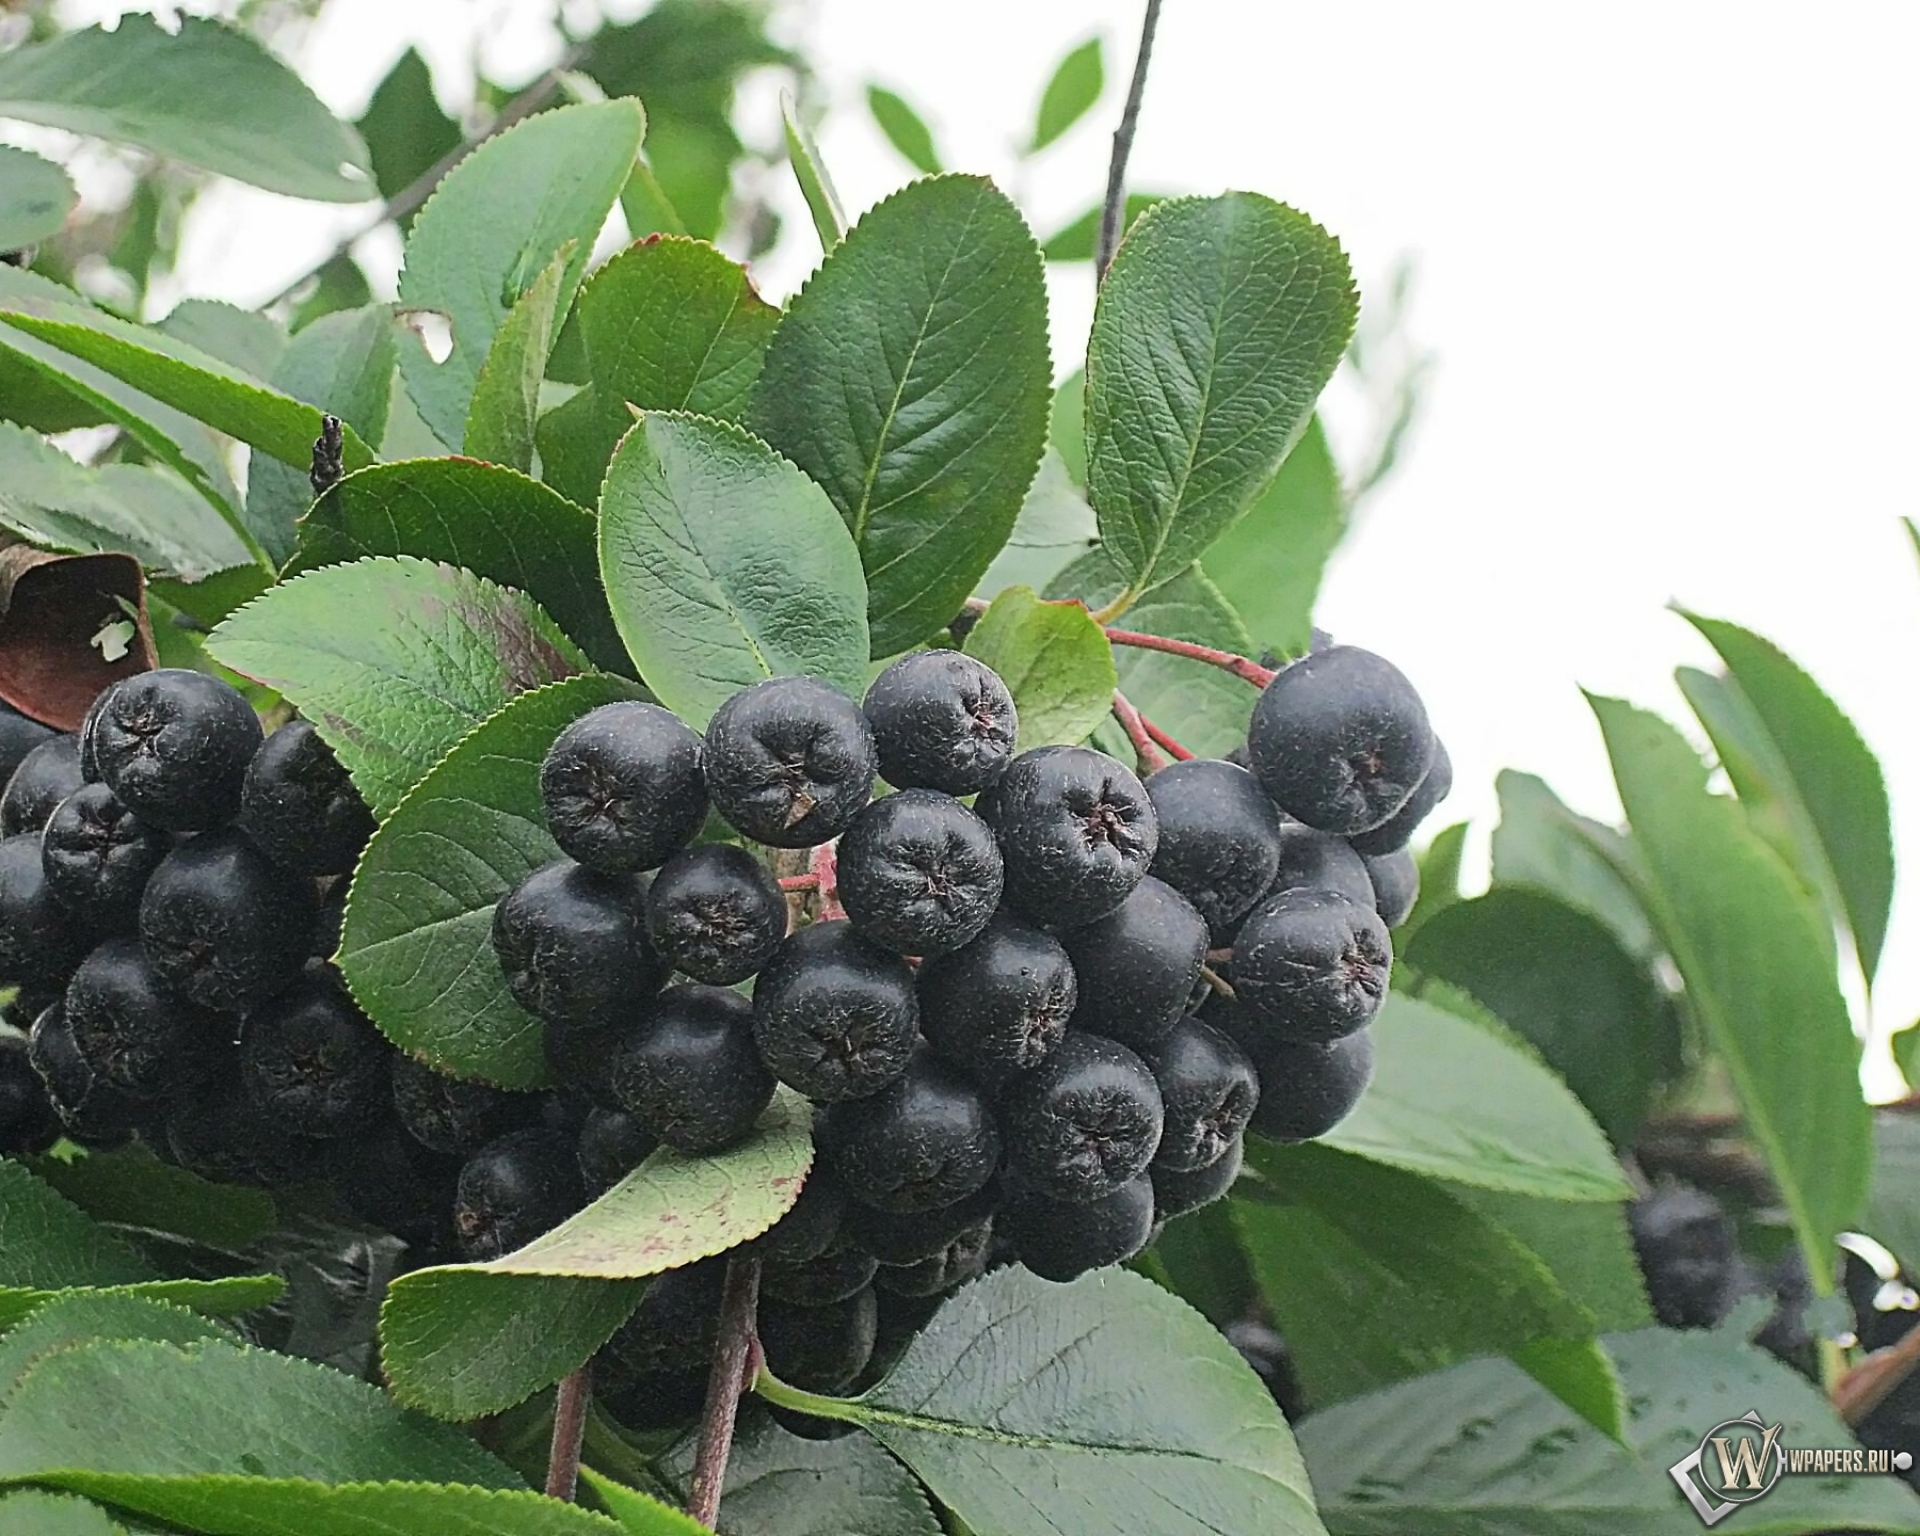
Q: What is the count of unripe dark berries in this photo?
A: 0